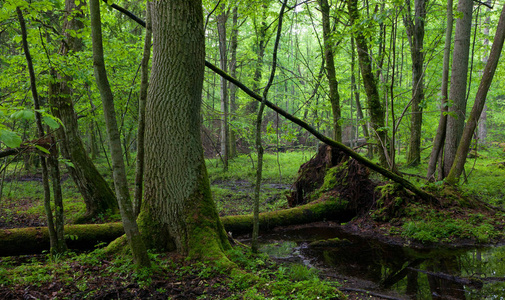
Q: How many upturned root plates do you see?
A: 1